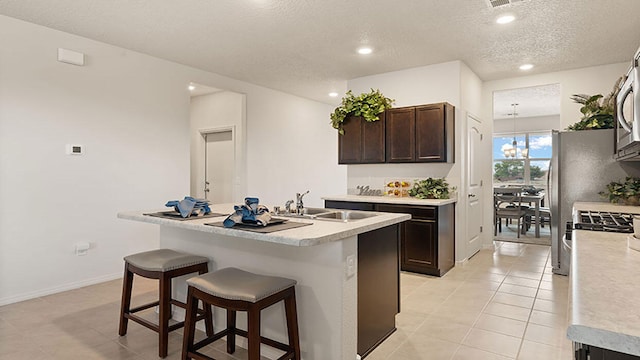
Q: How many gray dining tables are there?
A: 1